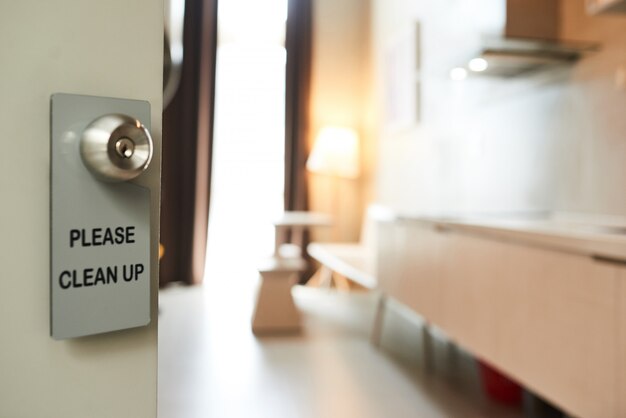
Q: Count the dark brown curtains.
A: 2